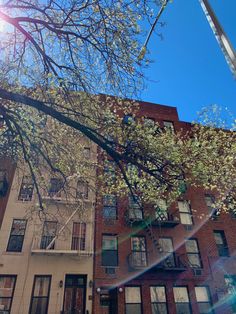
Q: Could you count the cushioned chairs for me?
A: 0